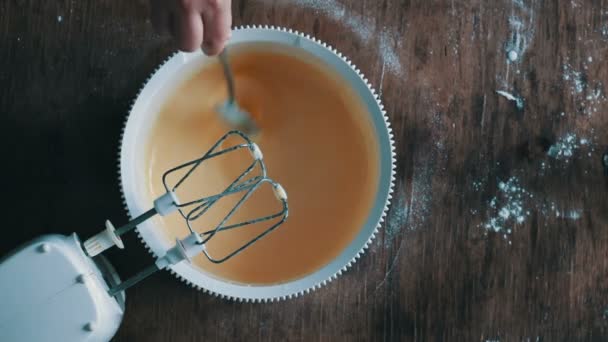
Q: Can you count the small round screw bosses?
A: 3